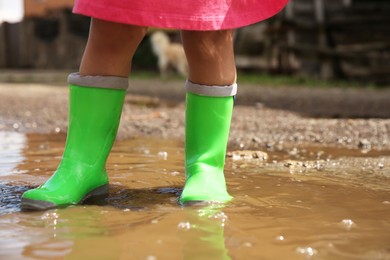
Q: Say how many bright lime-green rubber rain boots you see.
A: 2